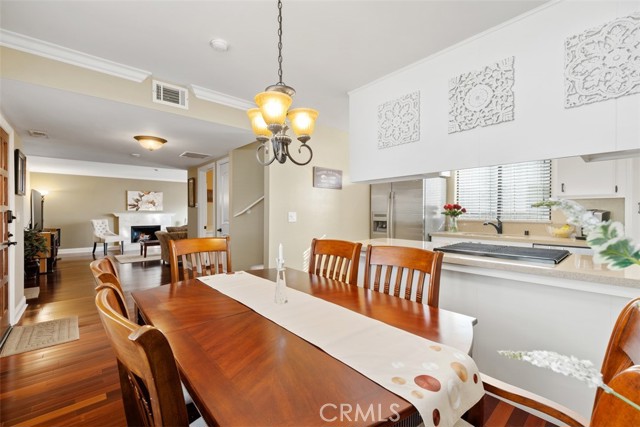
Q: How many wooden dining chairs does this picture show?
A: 6